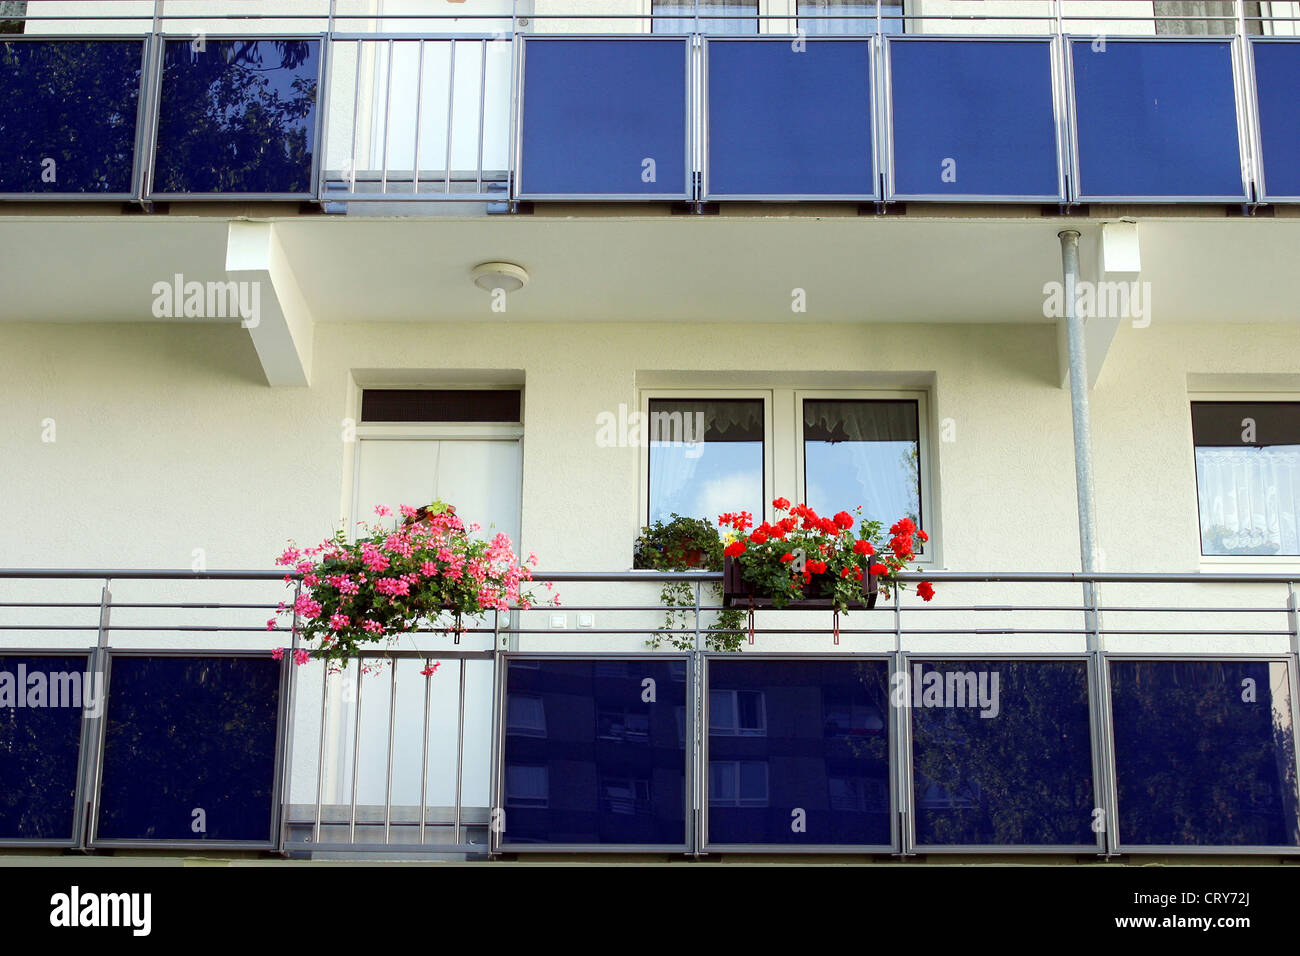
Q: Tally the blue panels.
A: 13